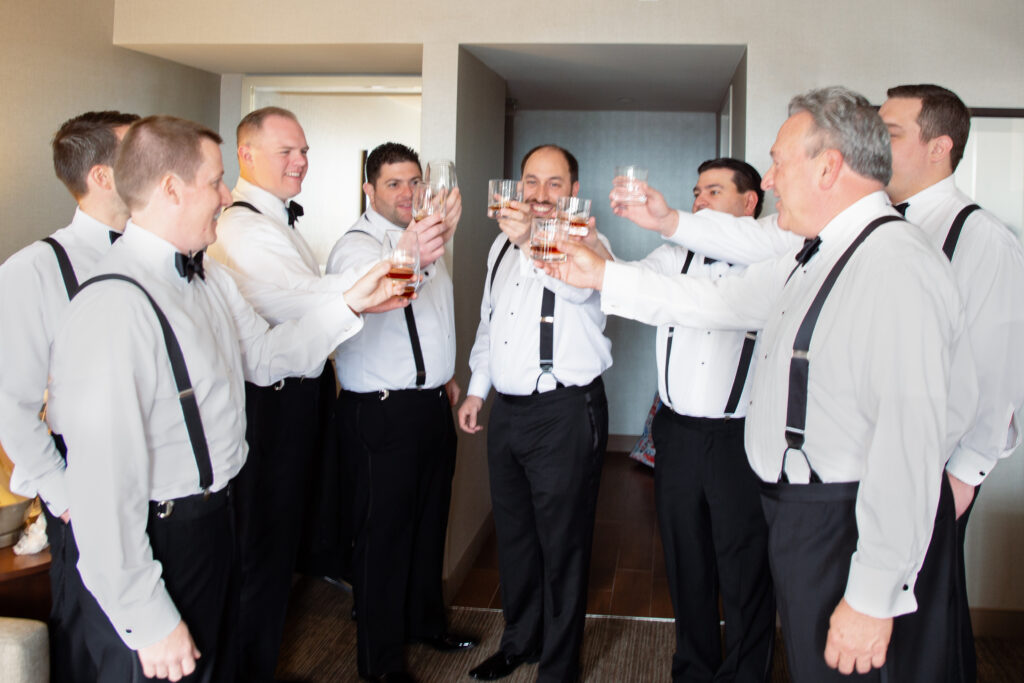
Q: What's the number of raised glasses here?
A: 8